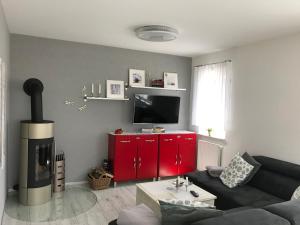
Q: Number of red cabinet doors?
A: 4